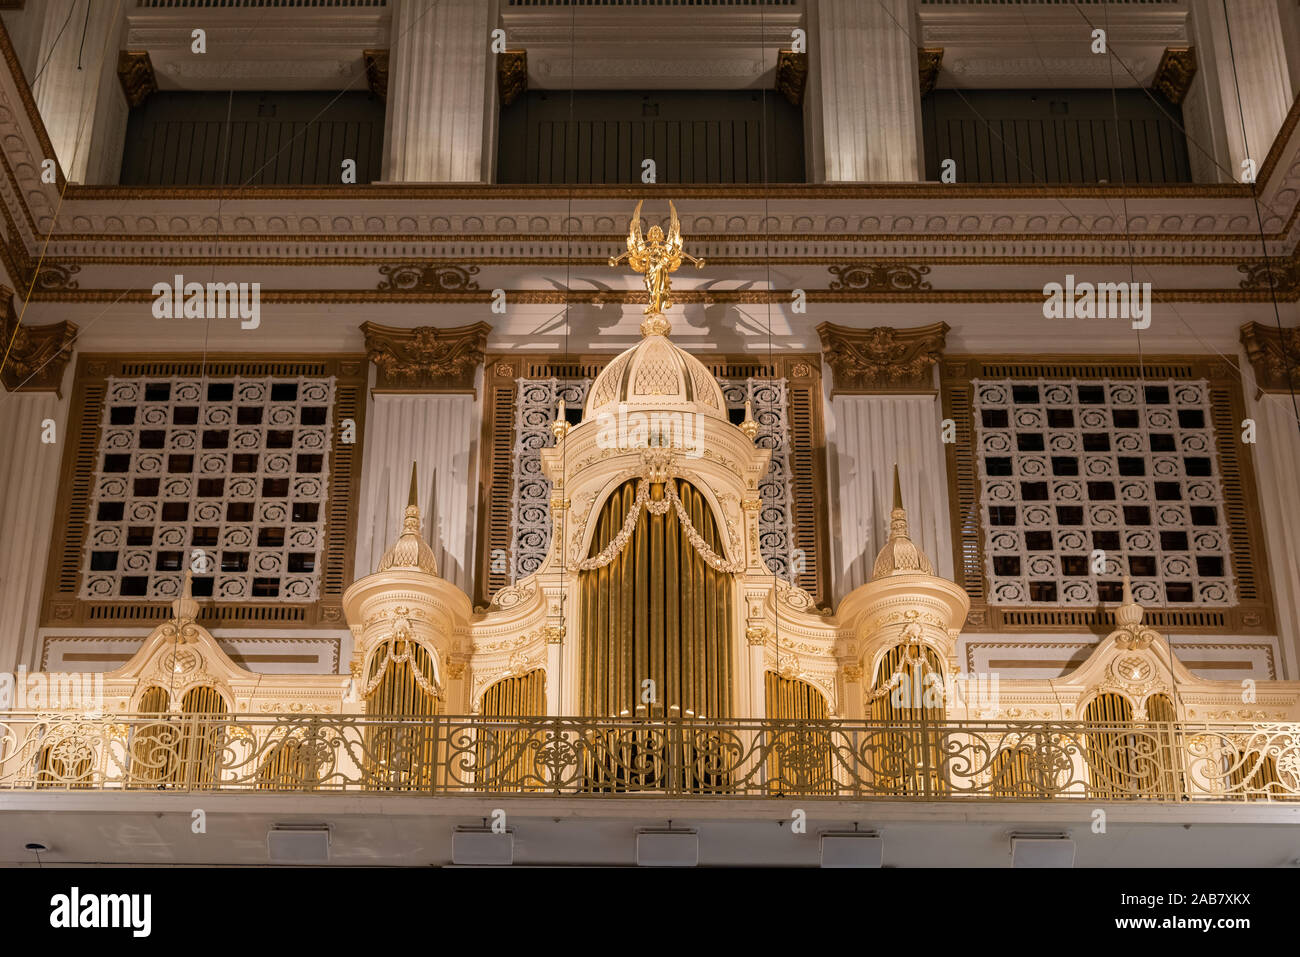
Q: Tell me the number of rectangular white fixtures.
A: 5